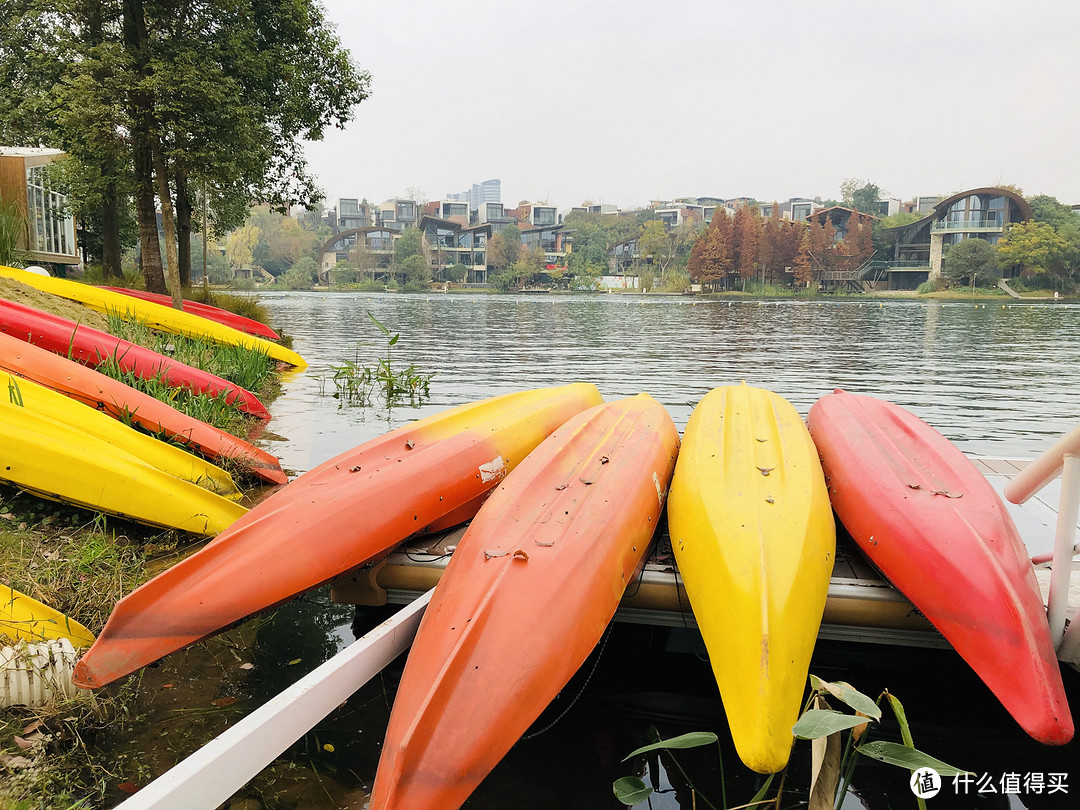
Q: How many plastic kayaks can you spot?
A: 11